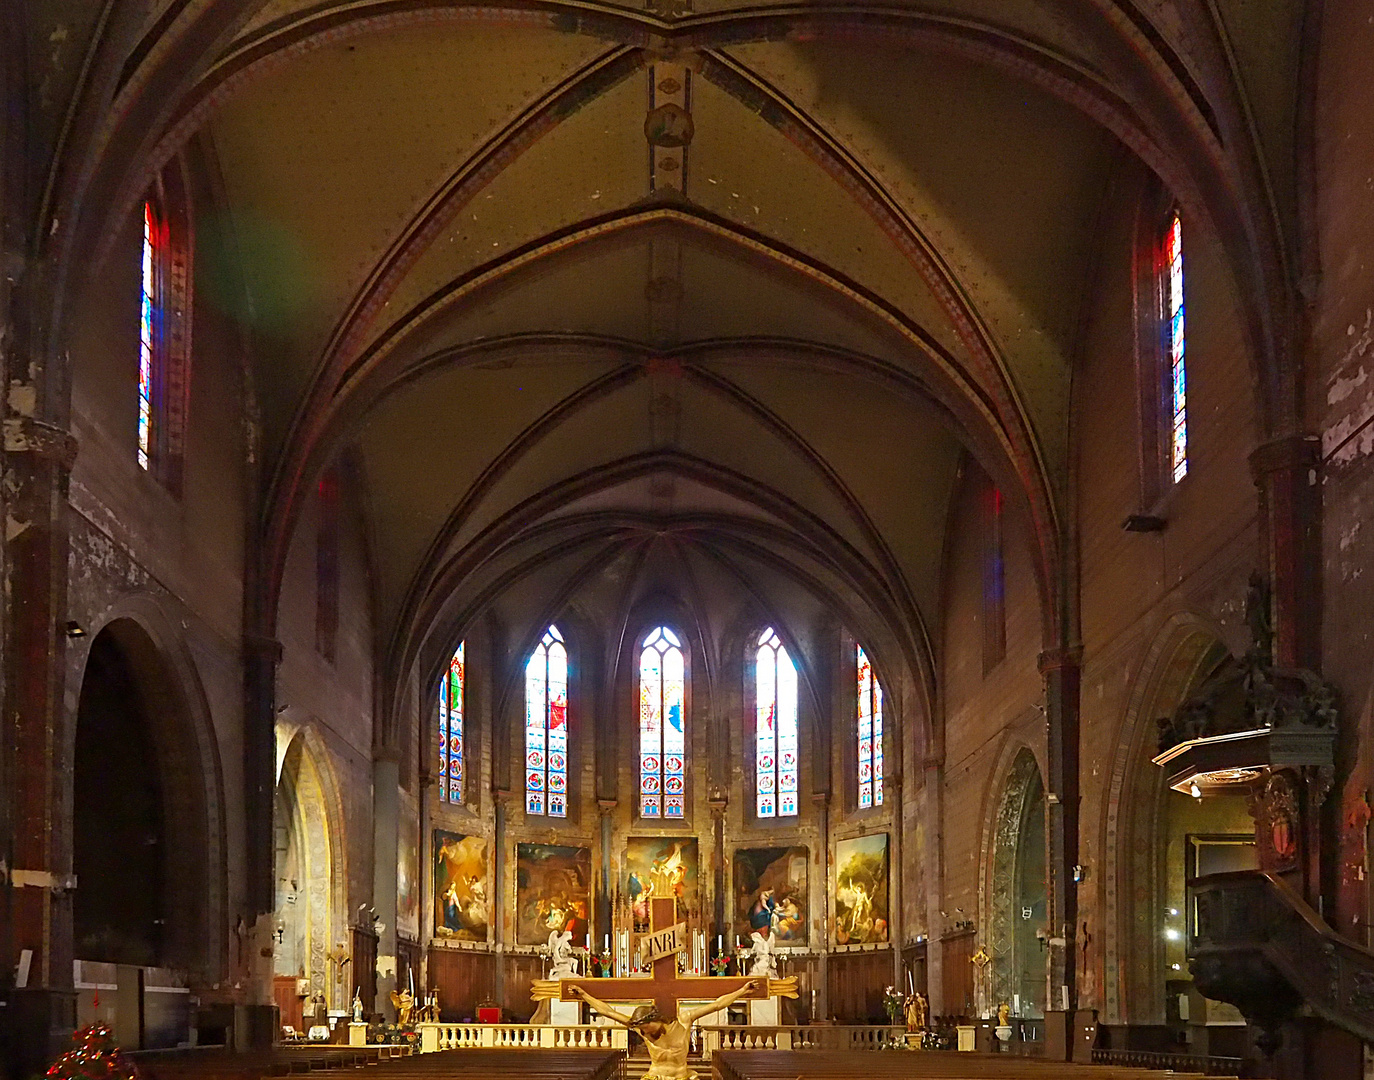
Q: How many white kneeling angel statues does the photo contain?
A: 2